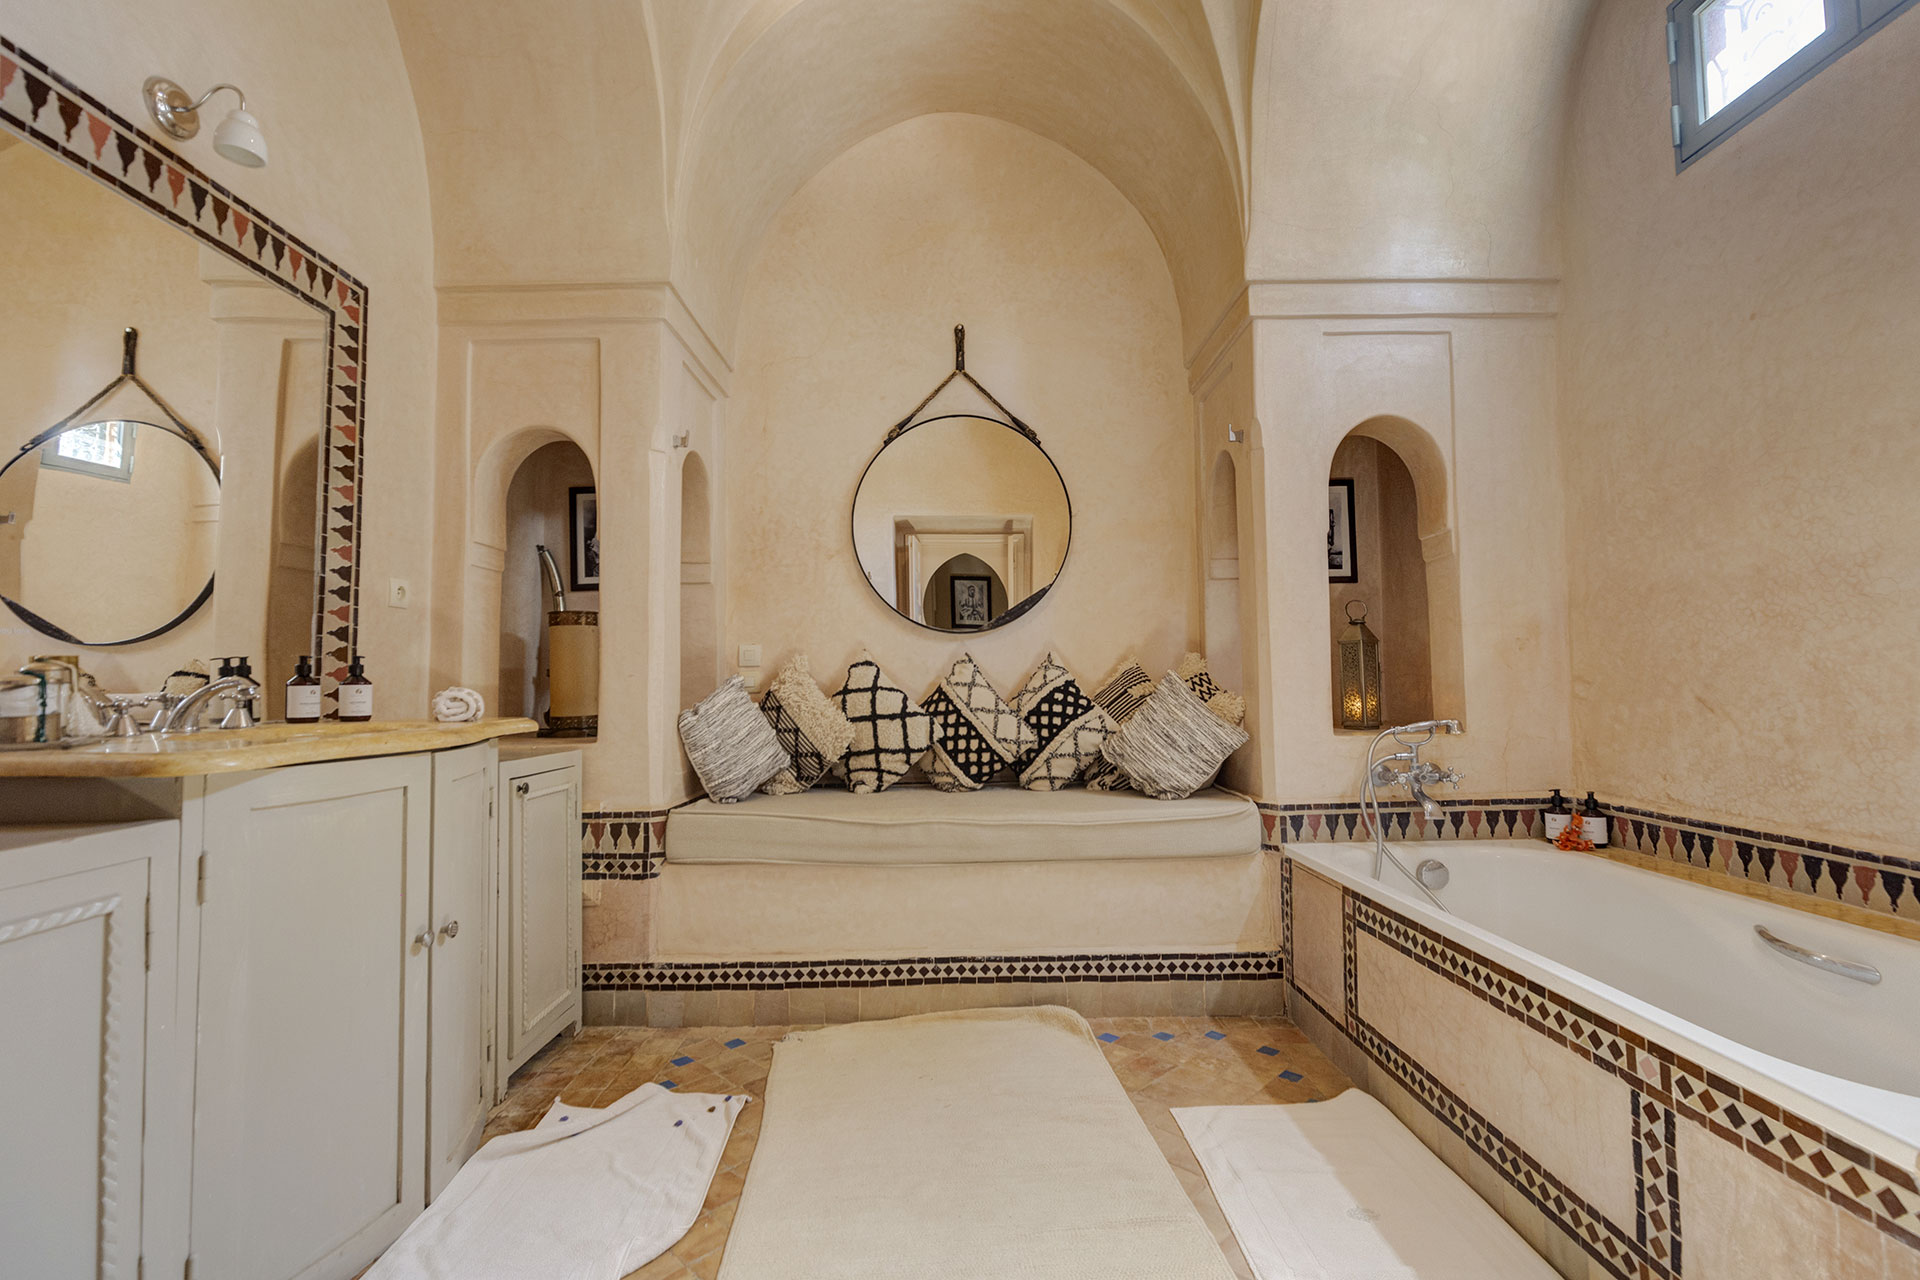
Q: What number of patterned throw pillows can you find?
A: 8